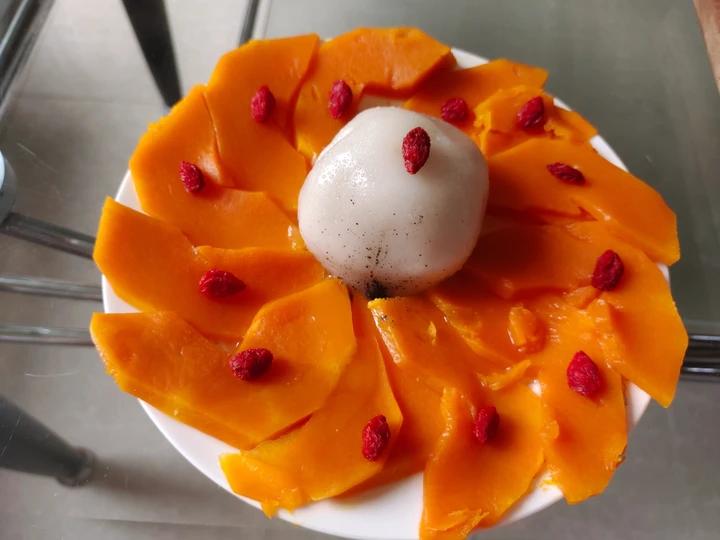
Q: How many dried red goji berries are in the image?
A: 13